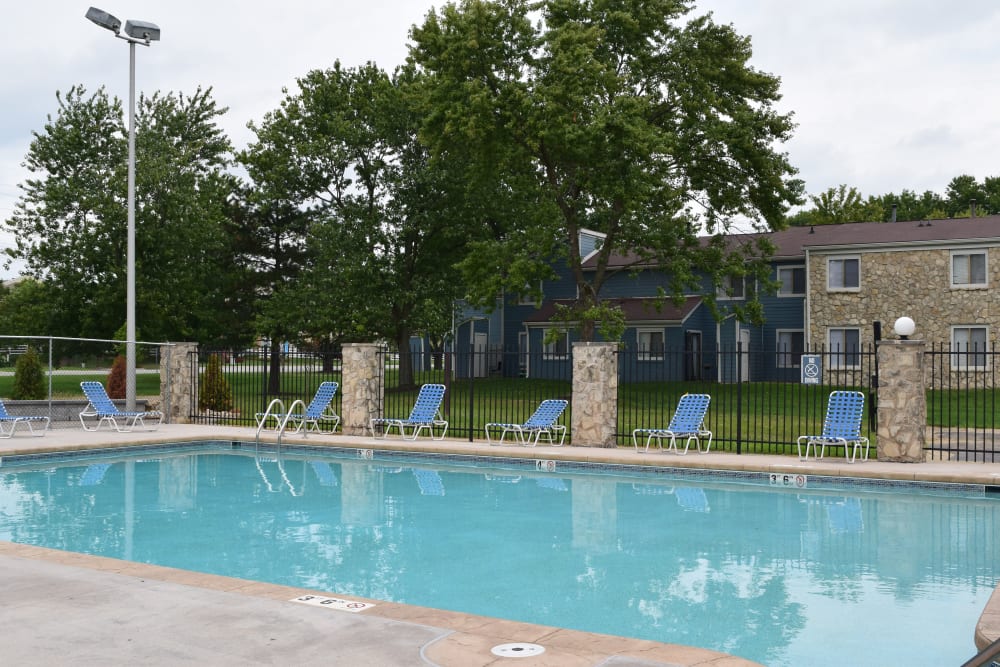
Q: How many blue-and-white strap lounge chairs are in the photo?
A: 7